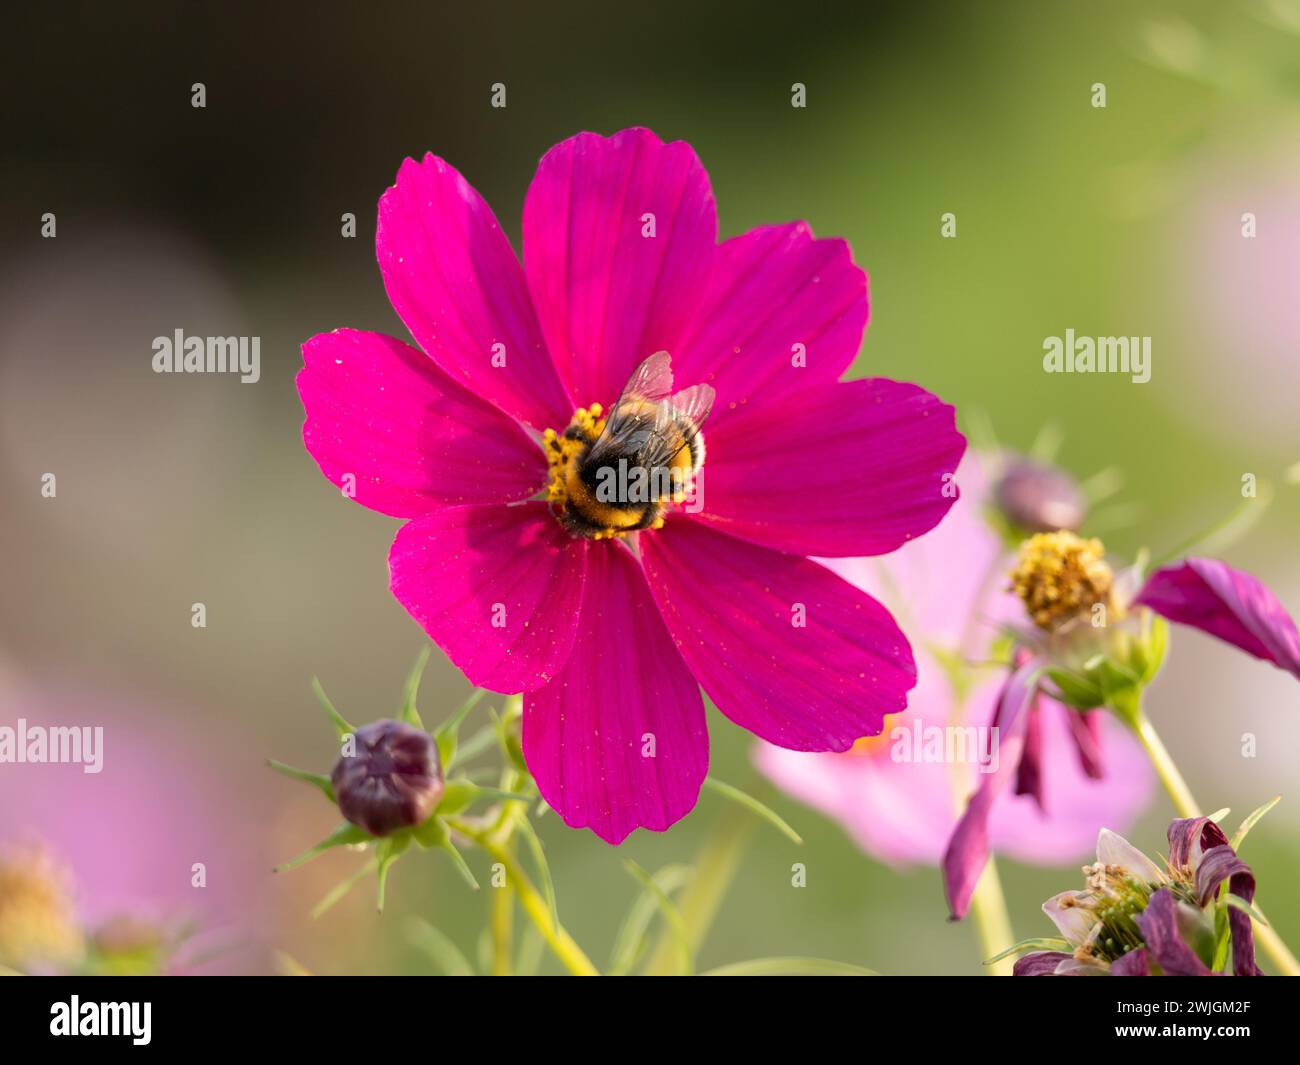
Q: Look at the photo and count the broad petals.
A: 8